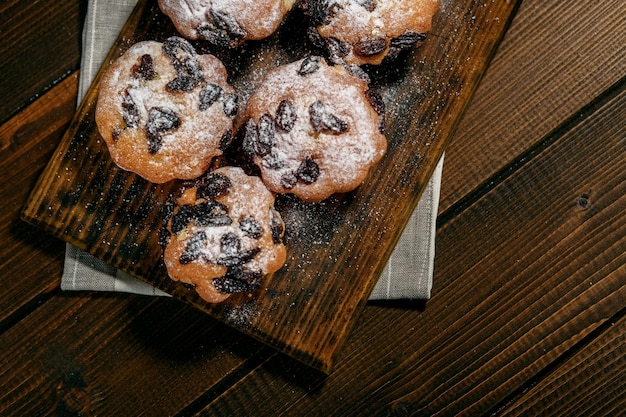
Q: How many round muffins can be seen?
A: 5